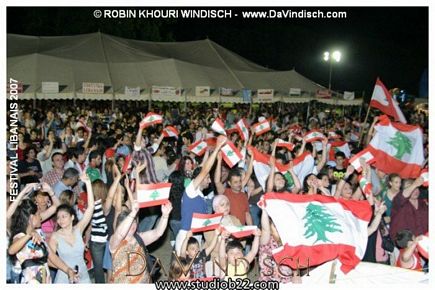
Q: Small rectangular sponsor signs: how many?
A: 12